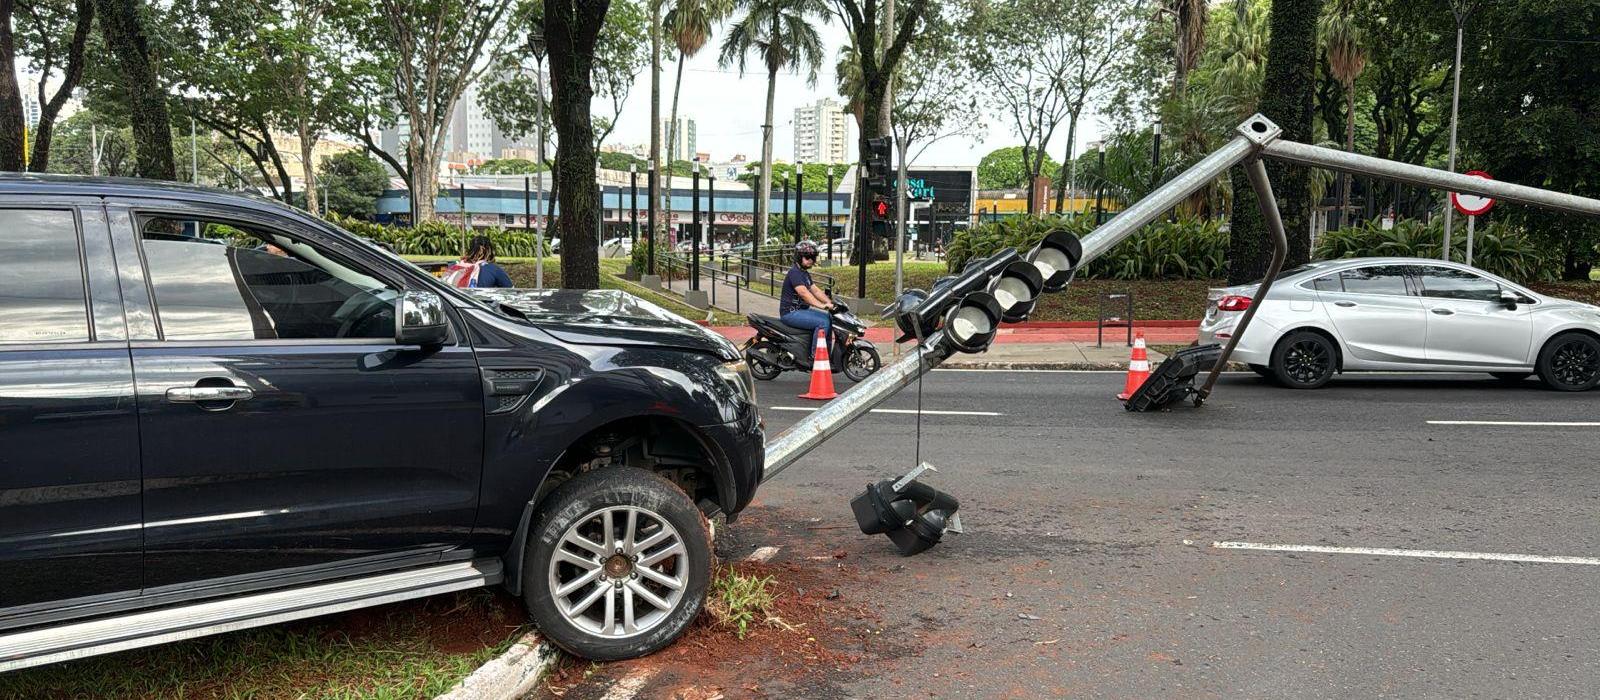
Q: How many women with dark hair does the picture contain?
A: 1